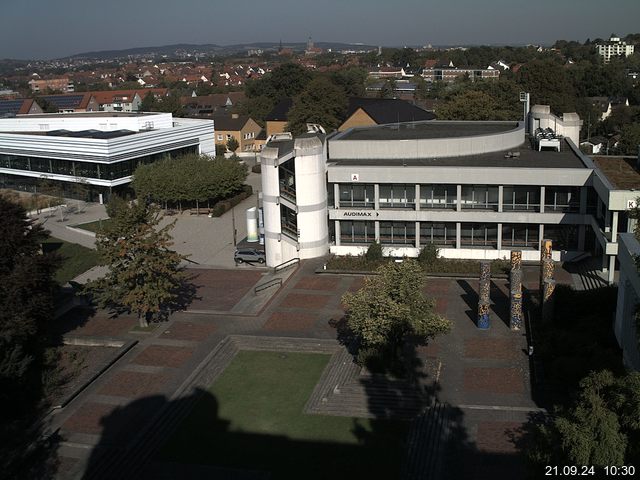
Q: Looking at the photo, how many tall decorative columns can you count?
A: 3